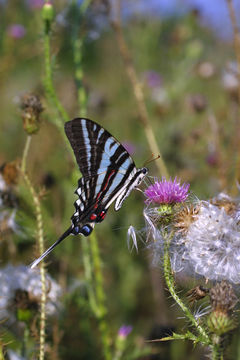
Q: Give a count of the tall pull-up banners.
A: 0